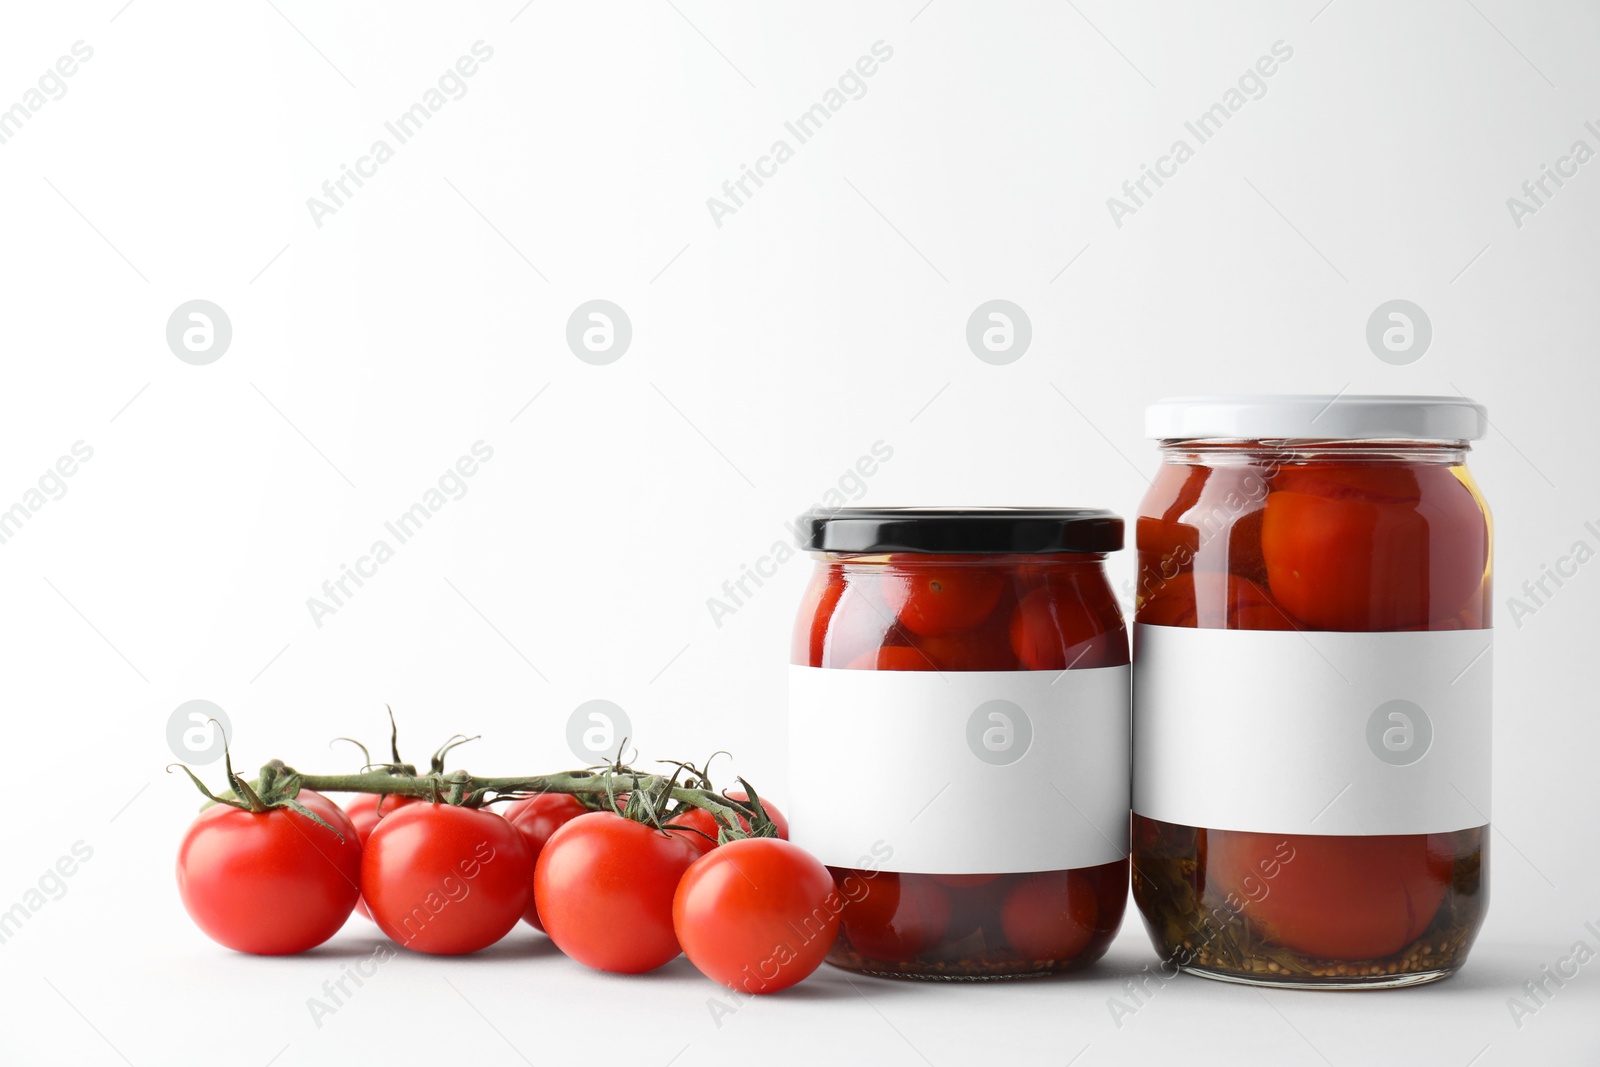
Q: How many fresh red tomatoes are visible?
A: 7